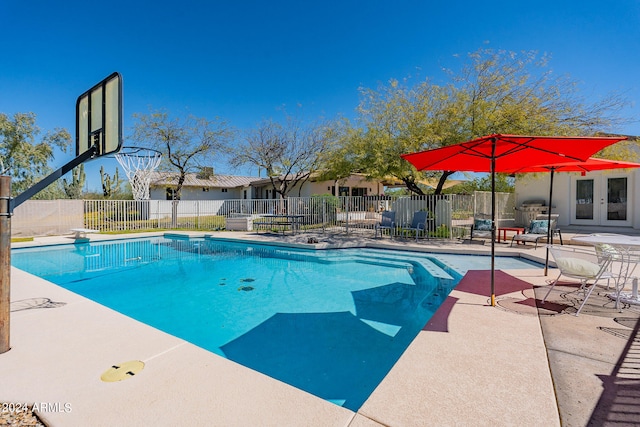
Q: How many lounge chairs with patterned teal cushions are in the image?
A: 2